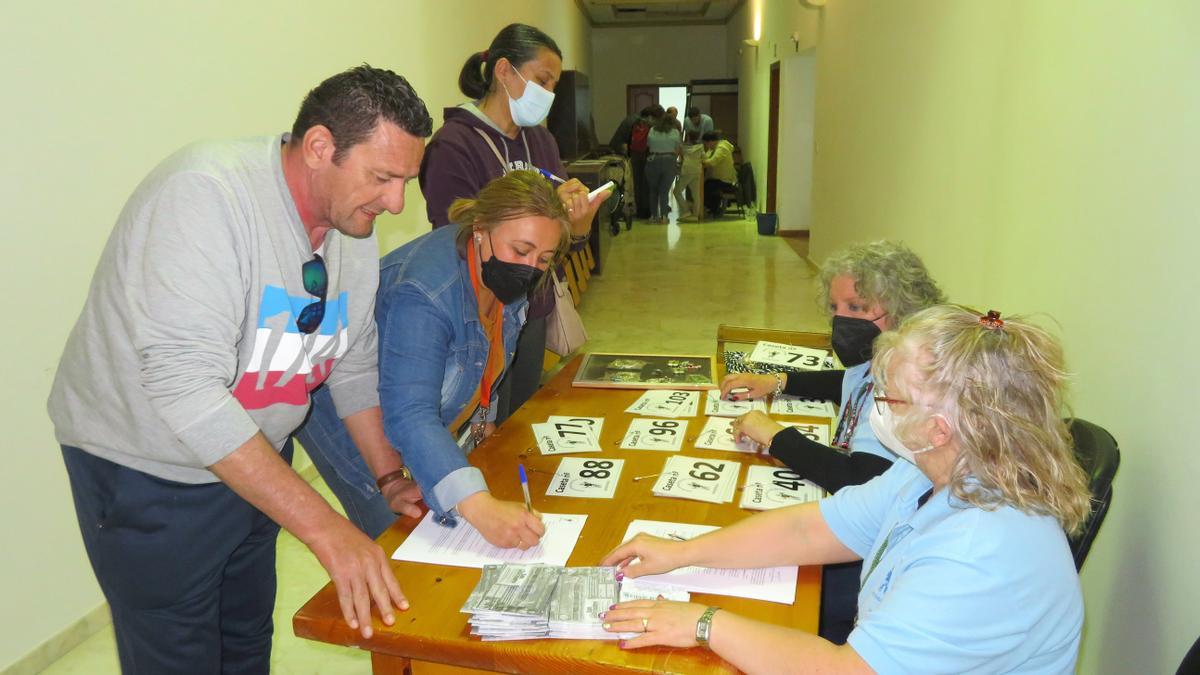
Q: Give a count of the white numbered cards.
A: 11